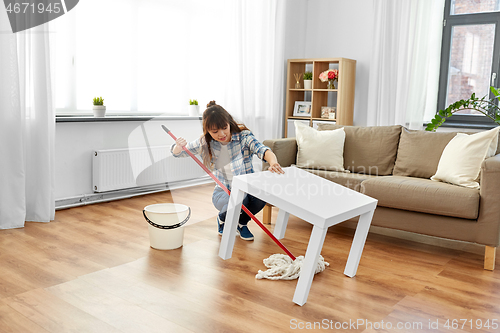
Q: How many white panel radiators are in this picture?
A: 1